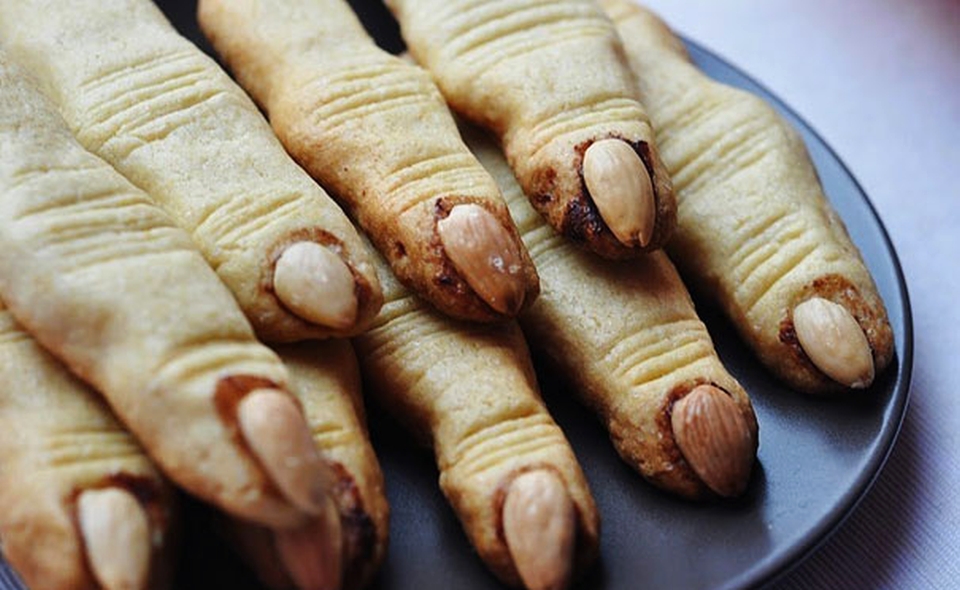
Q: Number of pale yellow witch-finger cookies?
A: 9